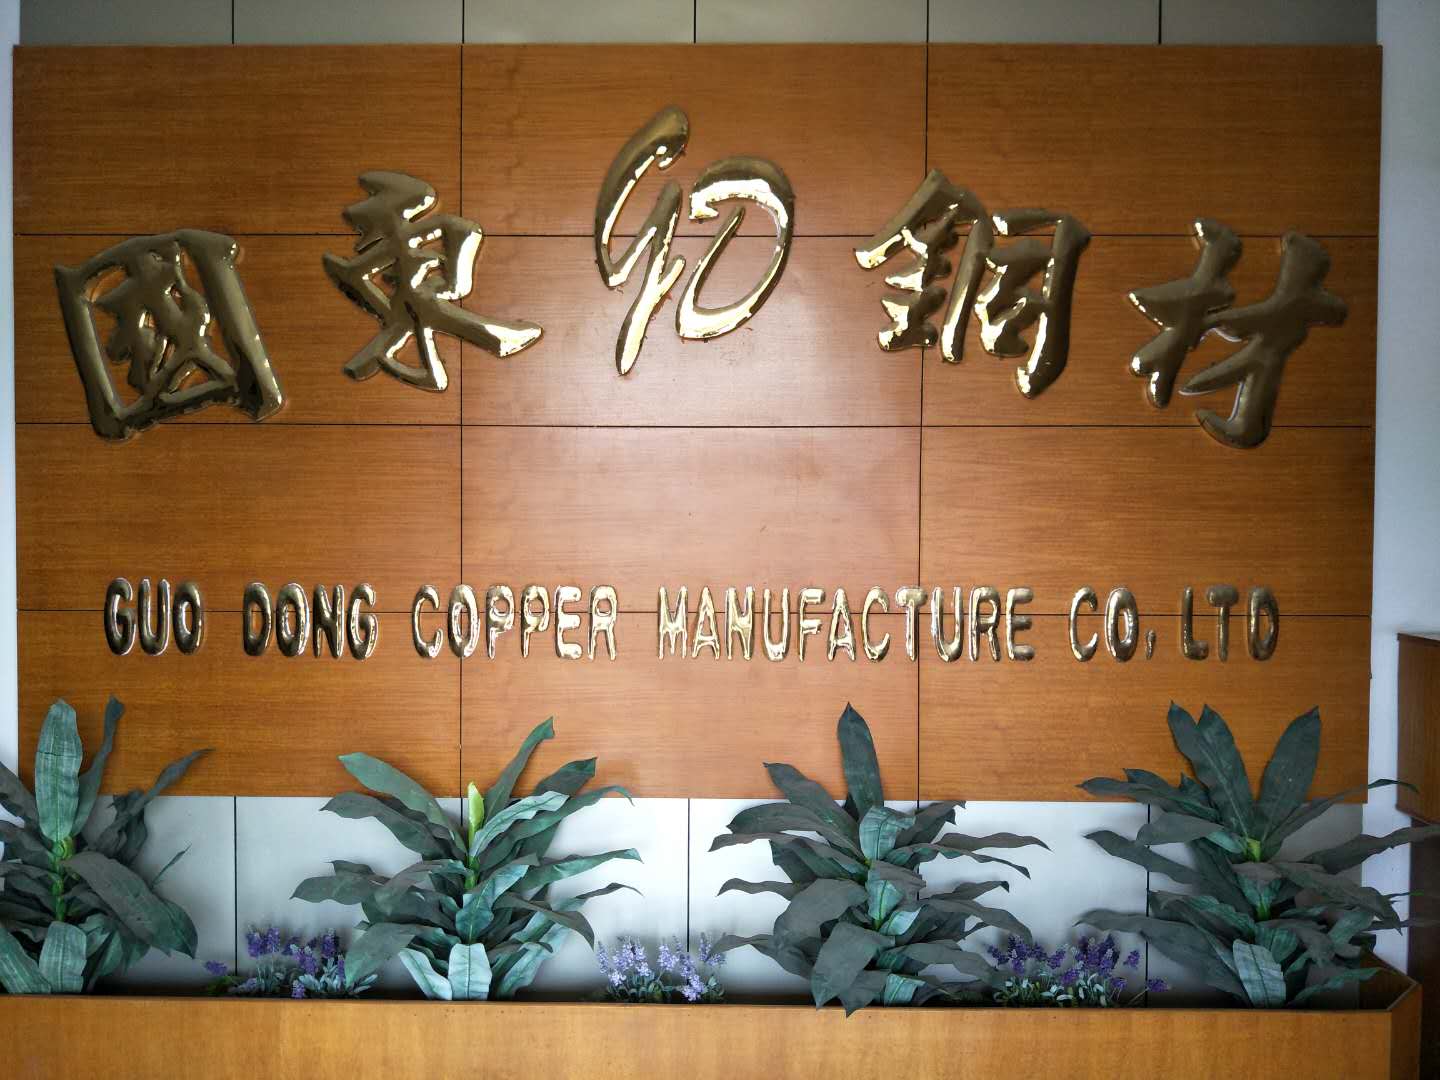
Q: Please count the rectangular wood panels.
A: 12